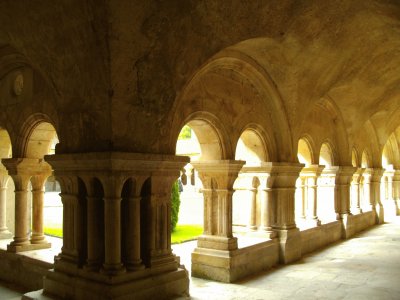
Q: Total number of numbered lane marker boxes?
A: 0